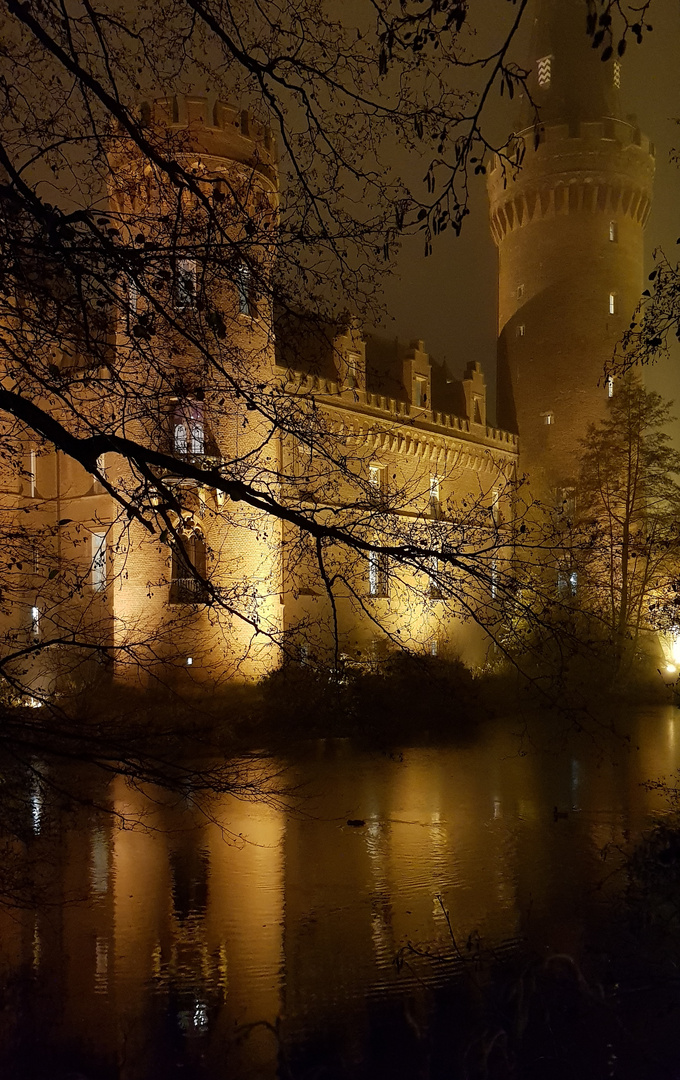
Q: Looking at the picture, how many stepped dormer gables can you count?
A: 3